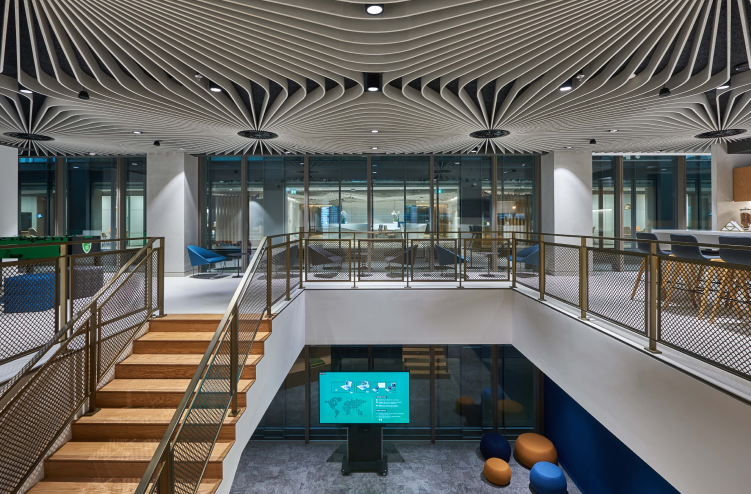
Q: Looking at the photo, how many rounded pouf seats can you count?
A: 4